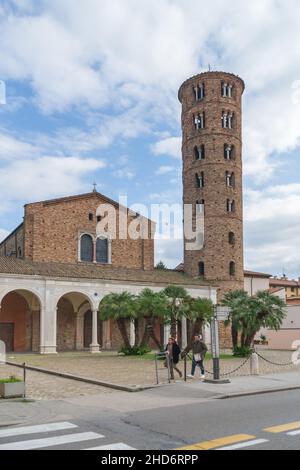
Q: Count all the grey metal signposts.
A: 1